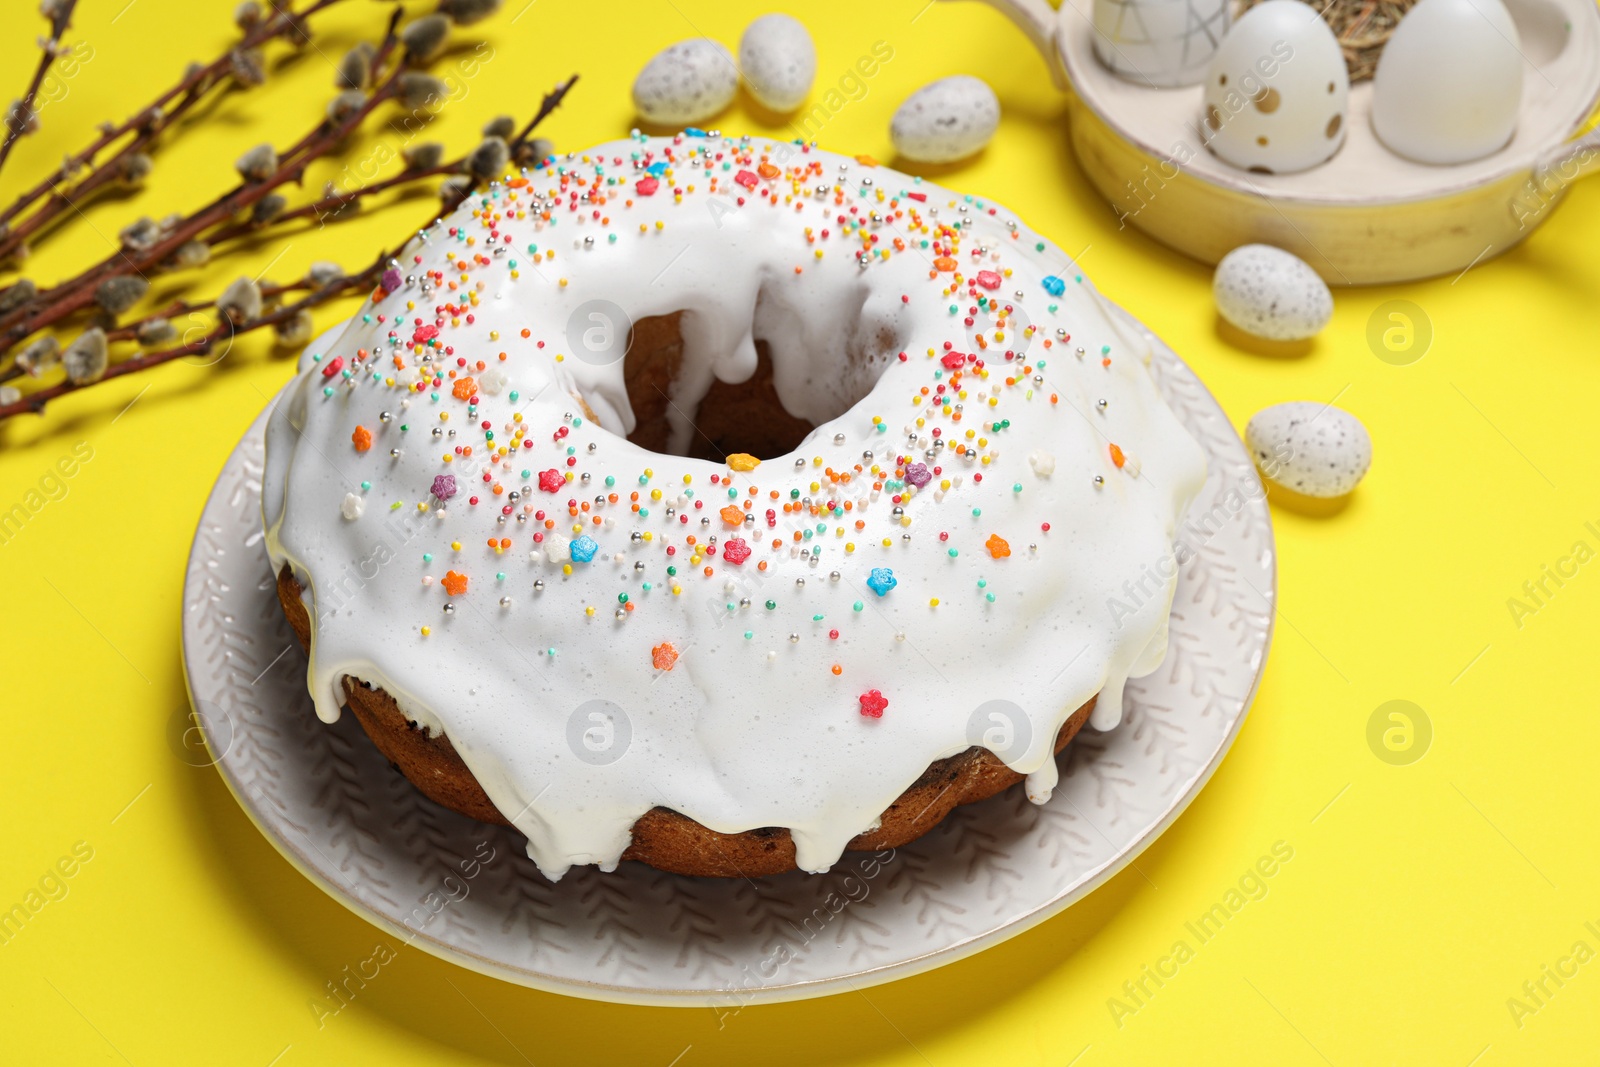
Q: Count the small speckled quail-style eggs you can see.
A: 5